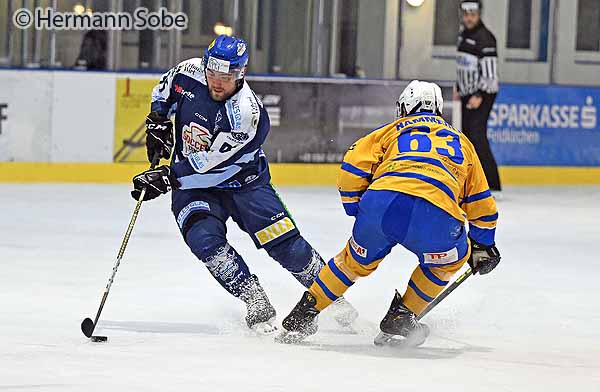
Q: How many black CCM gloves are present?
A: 2